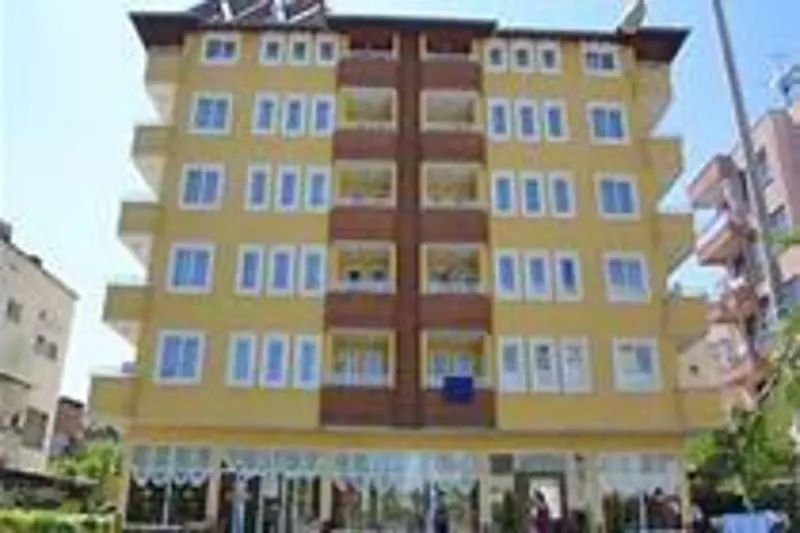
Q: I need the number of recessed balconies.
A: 10